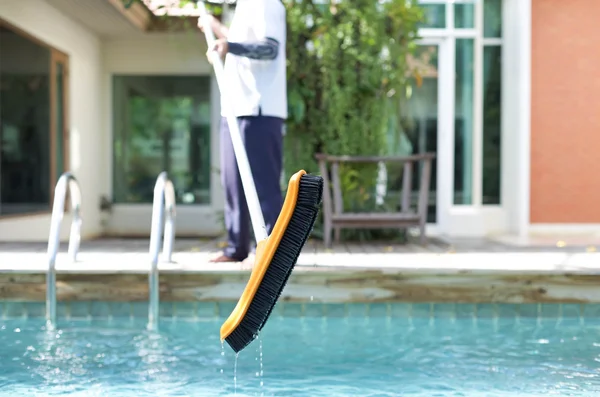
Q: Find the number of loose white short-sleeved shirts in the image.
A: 1